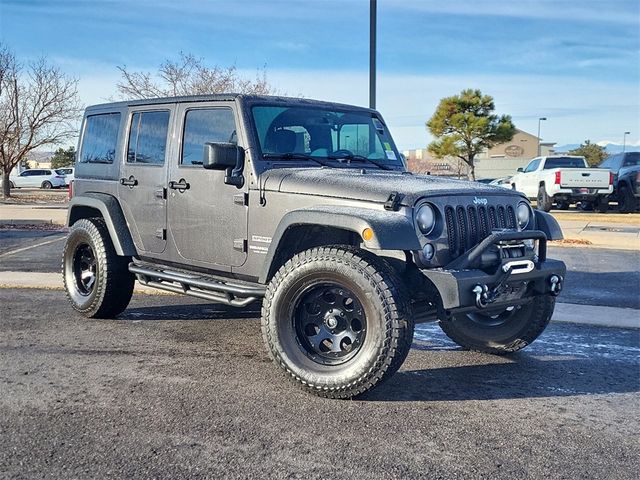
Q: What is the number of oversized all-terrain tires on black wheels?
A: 3